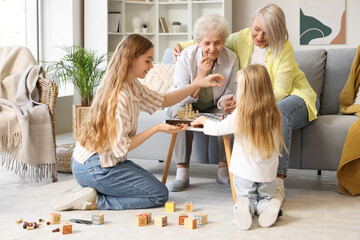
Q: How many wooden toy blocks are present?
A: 11